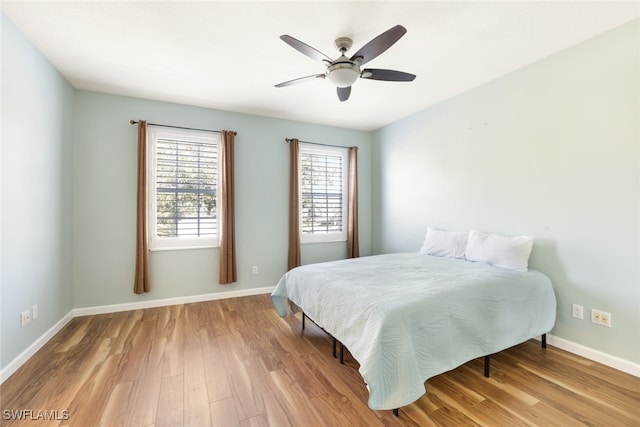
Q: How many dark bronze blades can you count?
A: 5